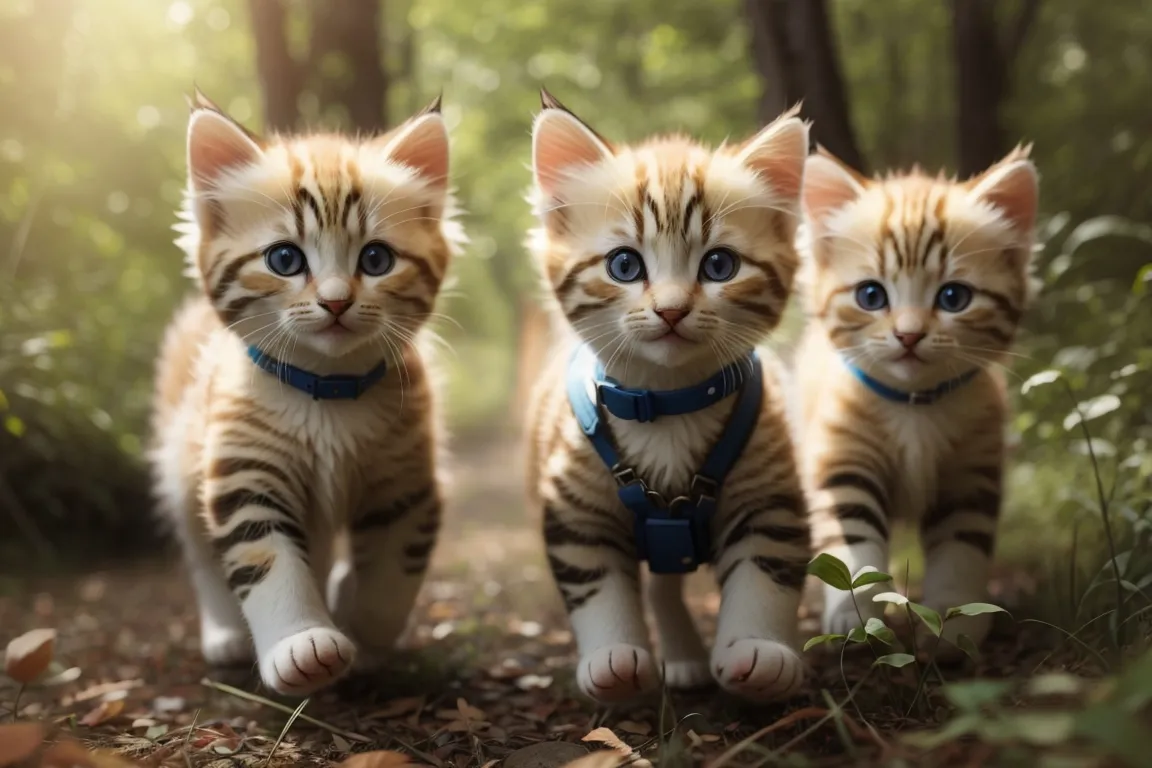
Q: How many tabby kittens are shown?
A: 3